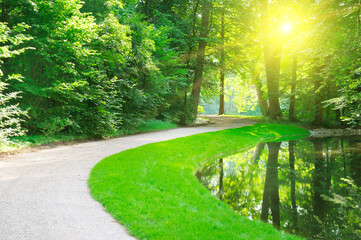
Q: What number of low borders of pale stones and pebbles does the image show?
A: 1